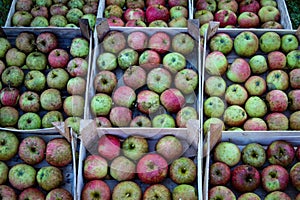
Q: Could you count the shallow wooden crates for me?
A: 9